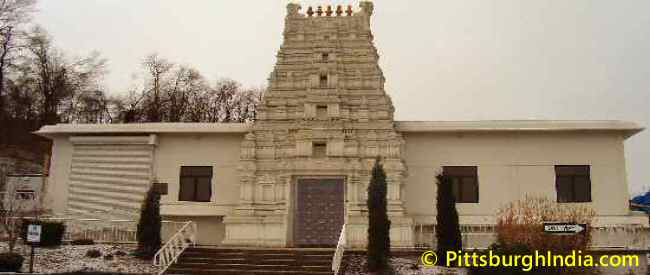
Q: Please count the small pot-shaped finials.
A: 5